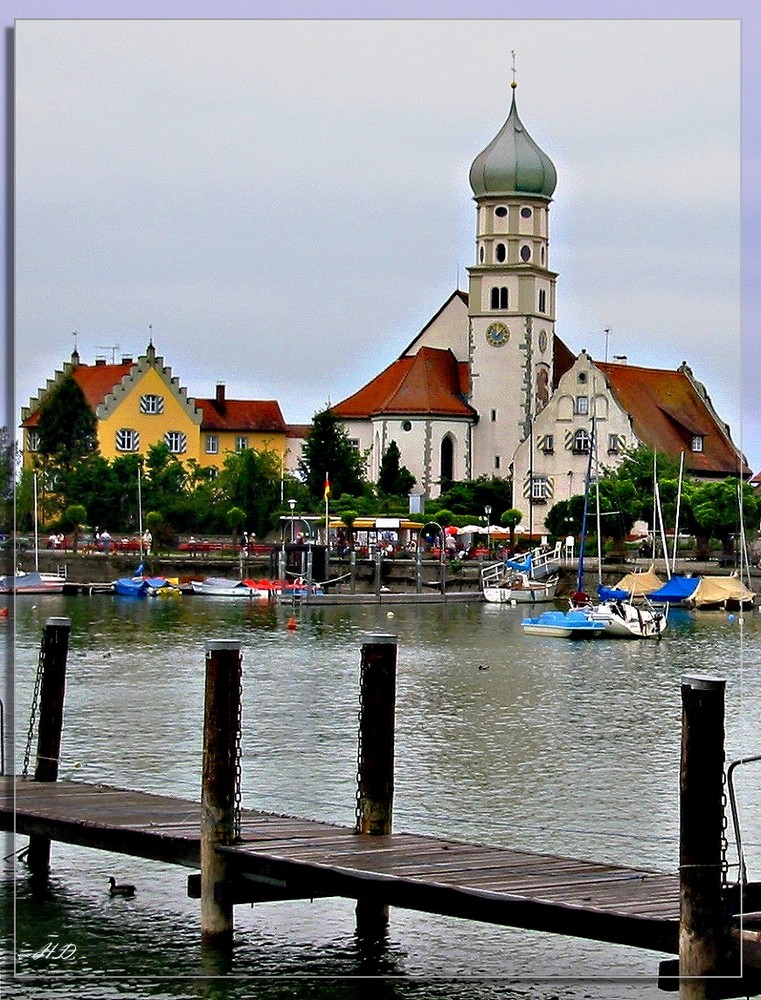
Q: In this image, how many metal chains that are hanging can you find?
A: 4